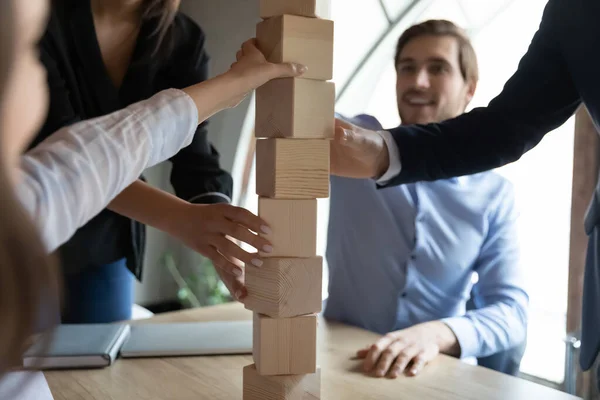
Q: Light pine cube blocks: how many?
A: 8